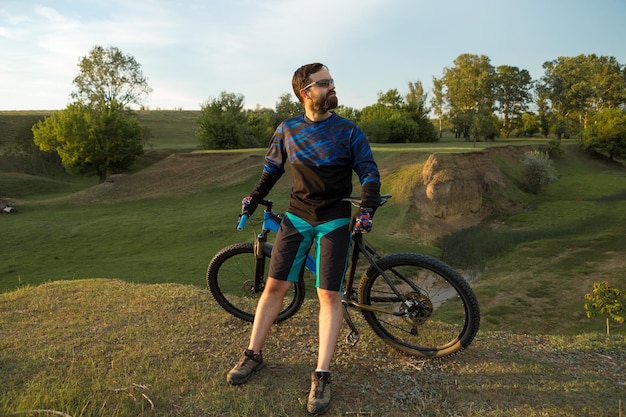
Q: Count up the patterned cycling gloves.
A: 2